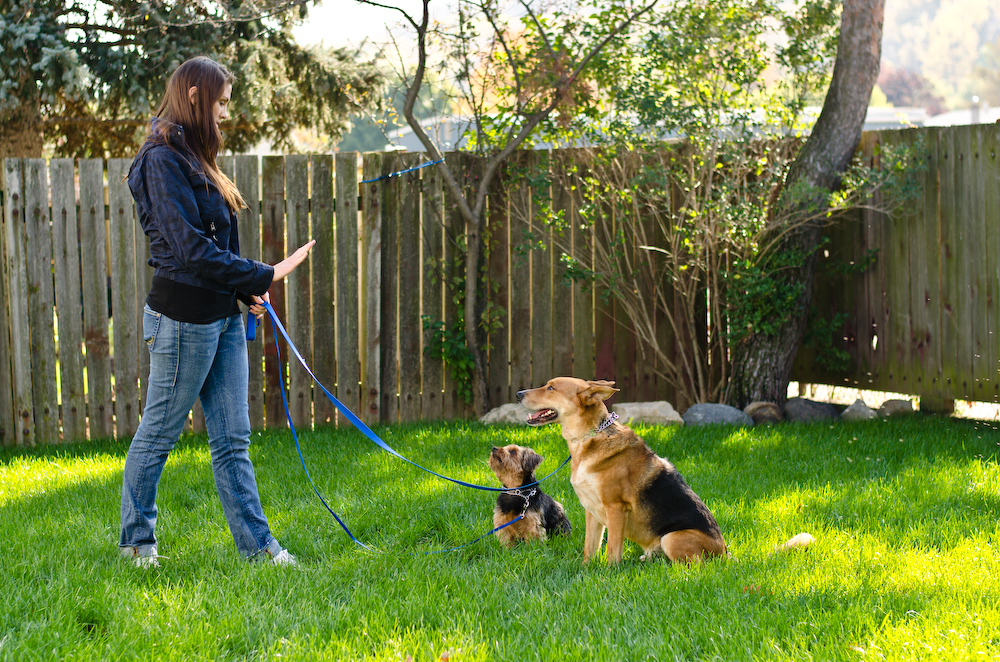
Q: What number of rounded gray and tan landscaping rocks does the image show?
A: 7